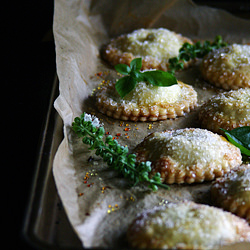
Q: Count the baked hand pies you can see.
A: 7